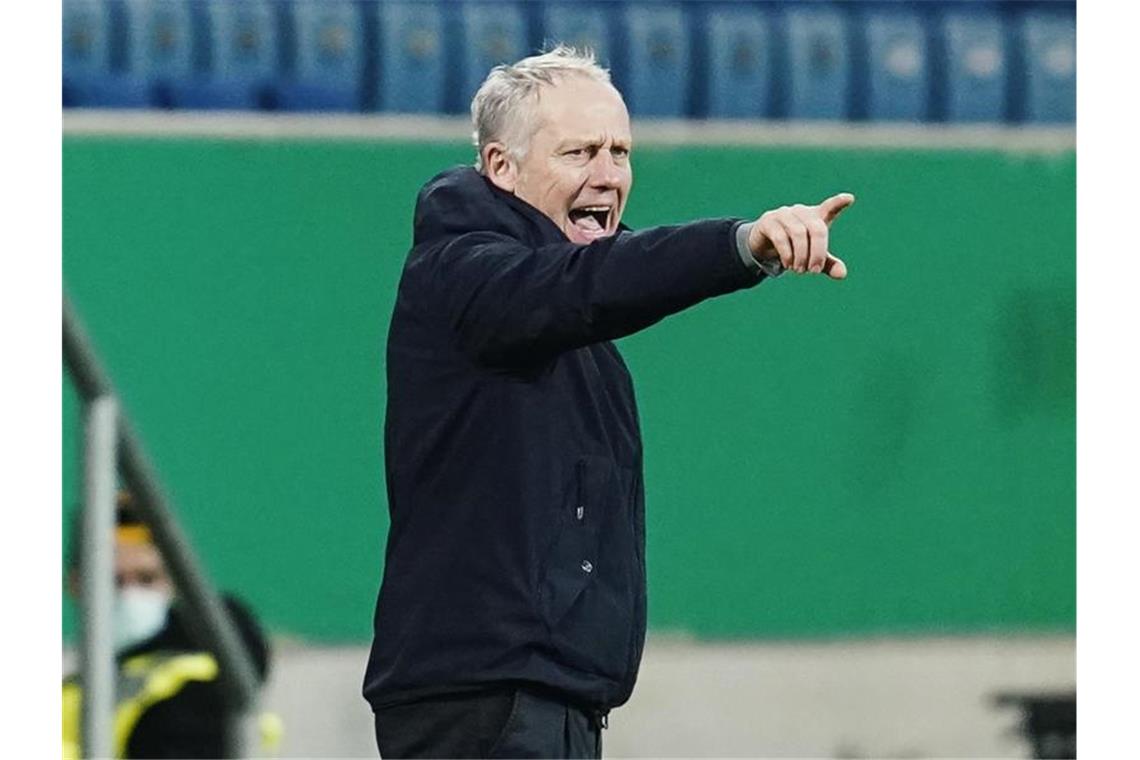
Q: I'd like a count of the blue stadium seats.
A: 13